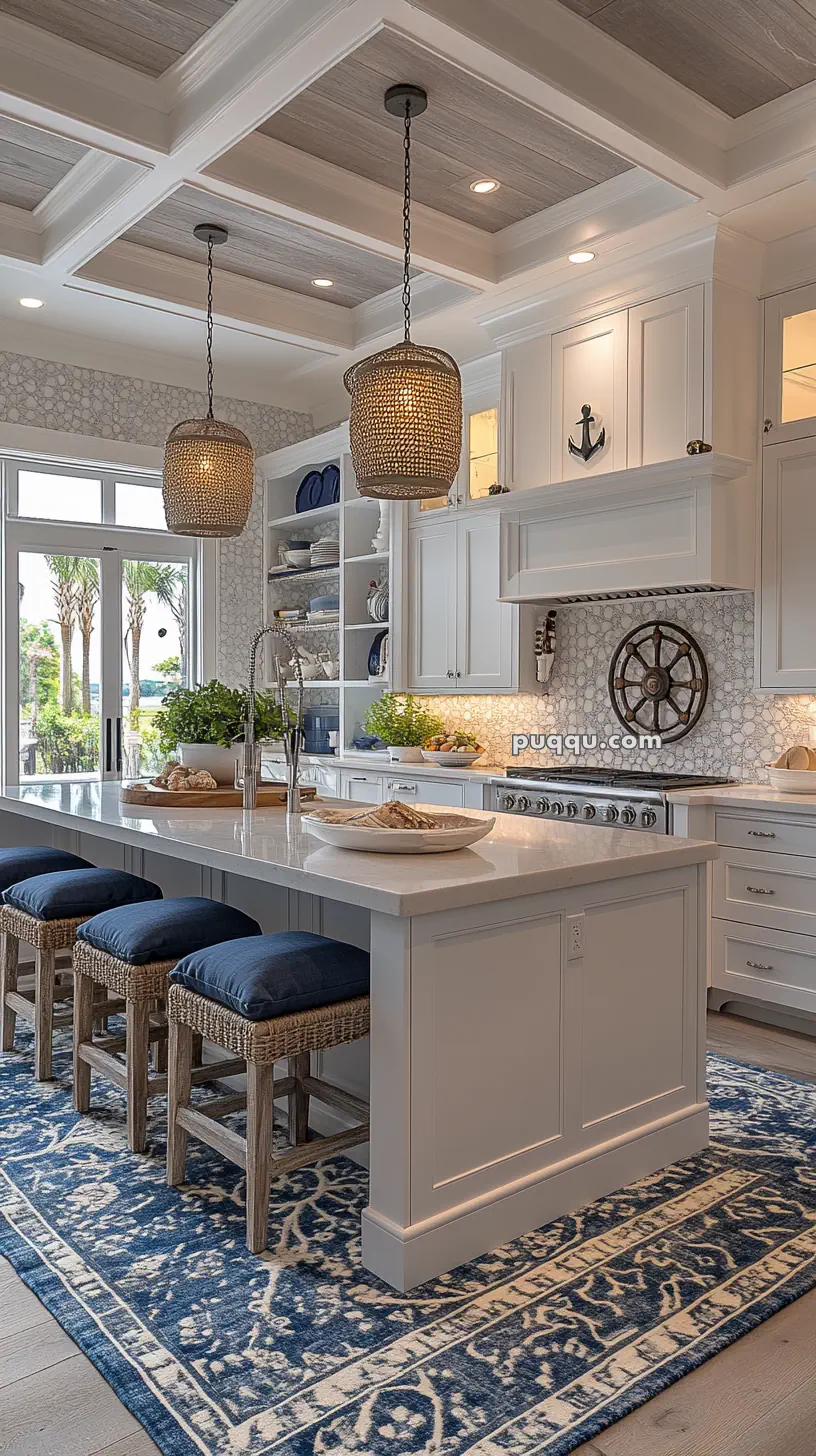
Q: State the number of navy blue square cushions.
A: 4